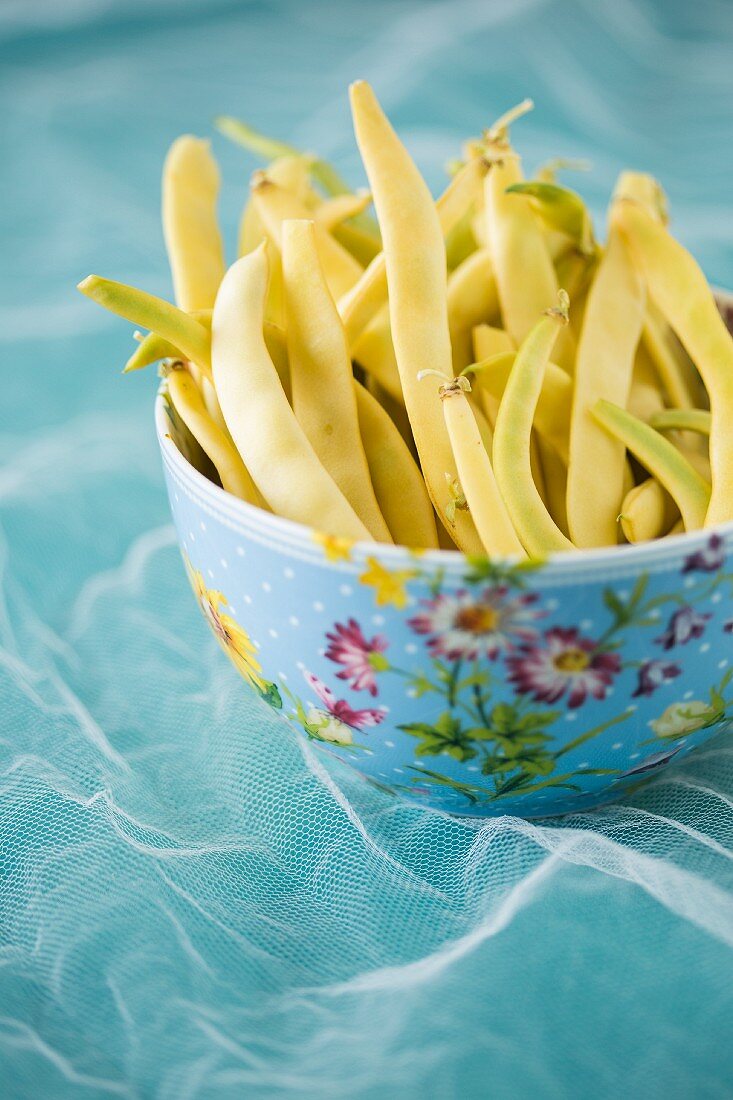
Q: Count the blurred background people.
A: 0